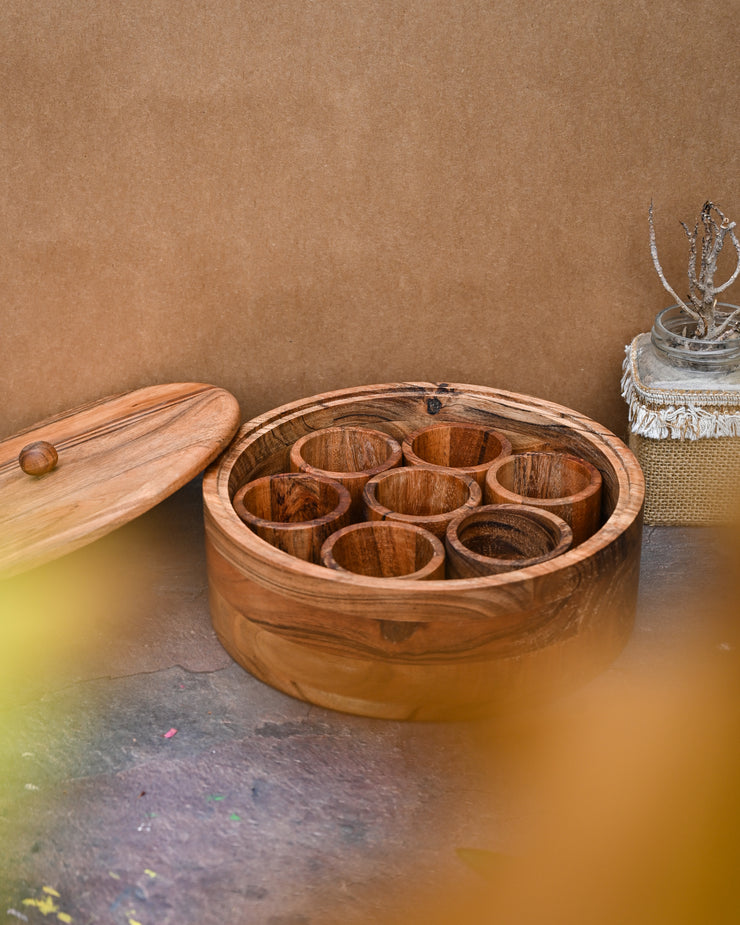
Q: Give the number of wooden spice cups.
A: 7